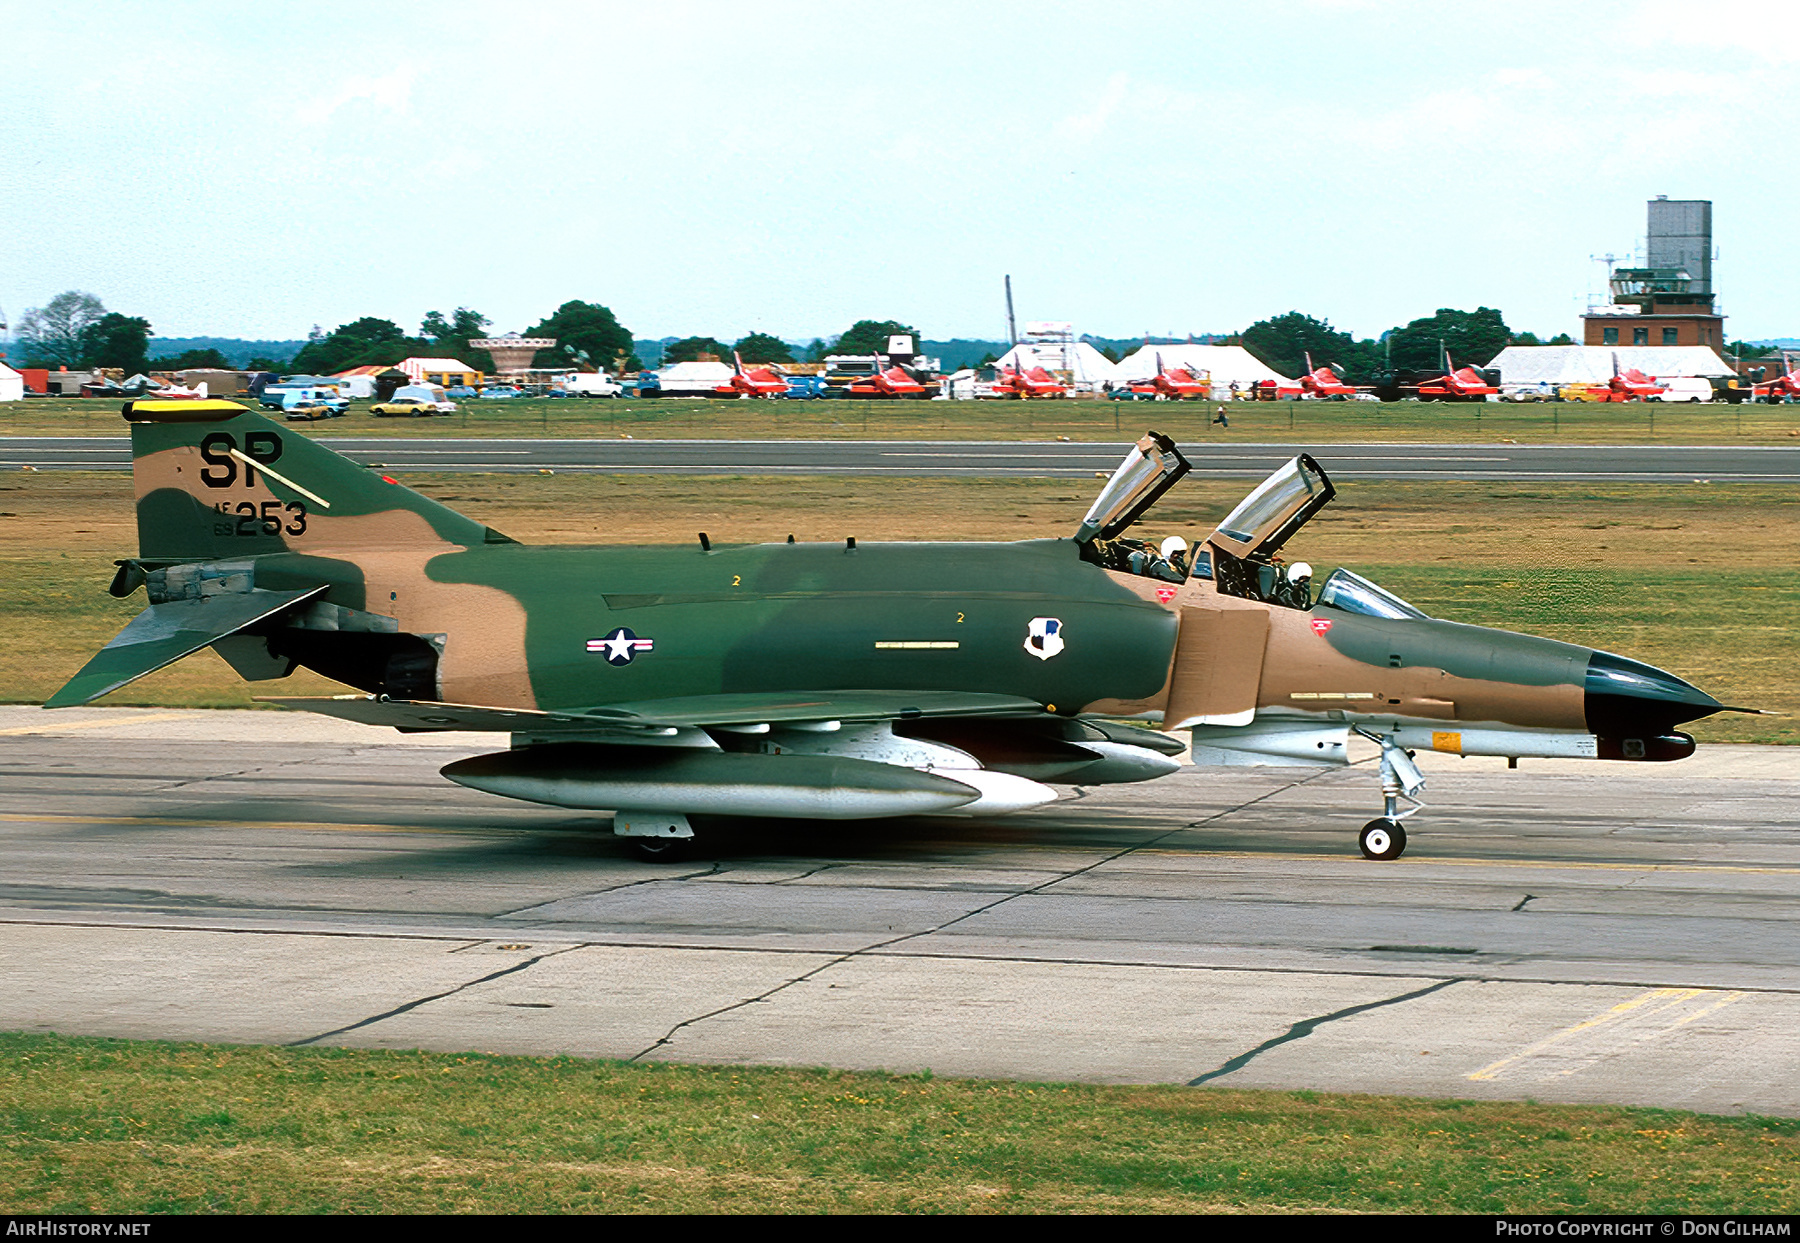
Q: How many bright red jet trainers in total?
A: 8